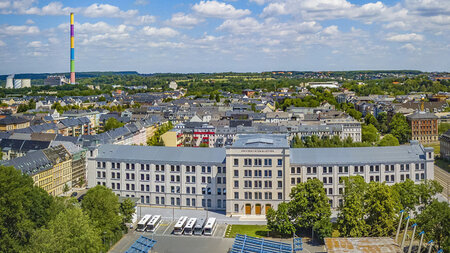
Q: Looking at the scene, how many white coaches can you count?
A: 5